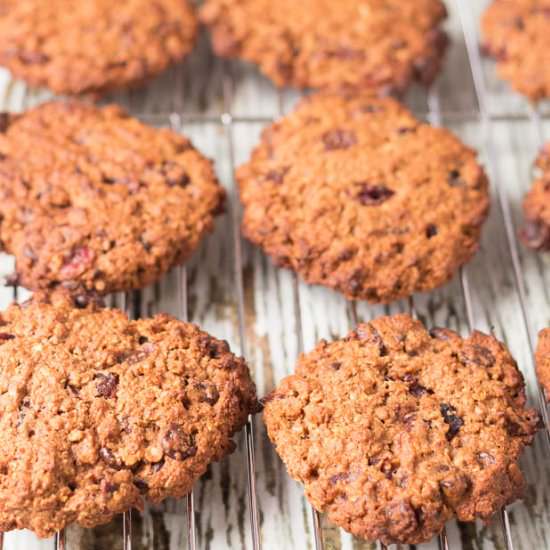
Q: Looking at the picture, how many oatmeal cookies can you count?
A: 9